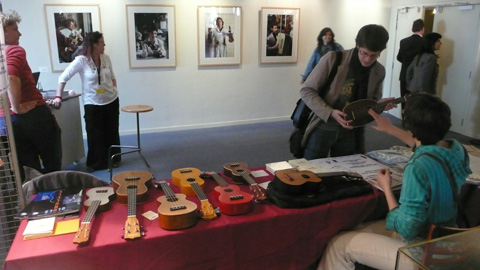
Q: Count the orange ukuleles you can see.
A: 1